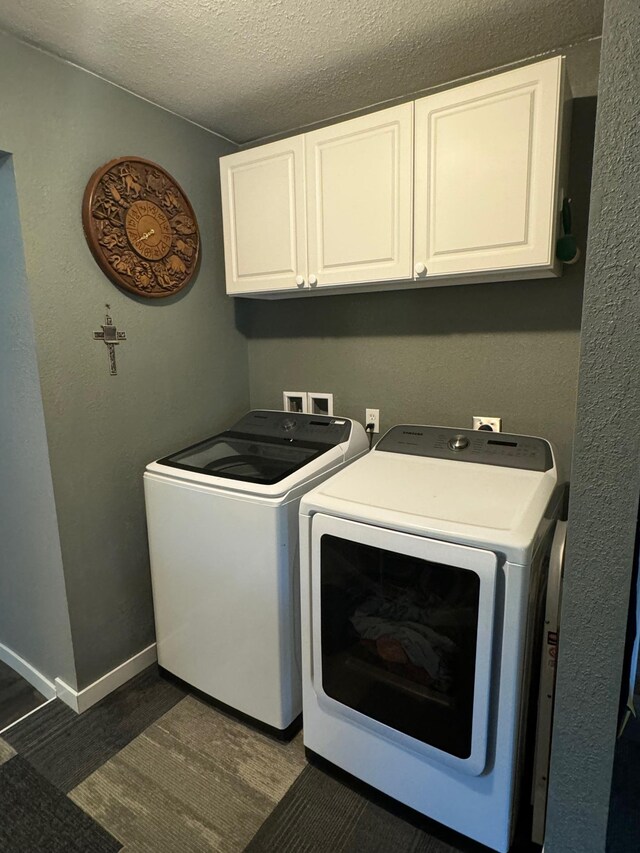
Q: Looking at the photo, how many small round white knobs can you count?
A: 3